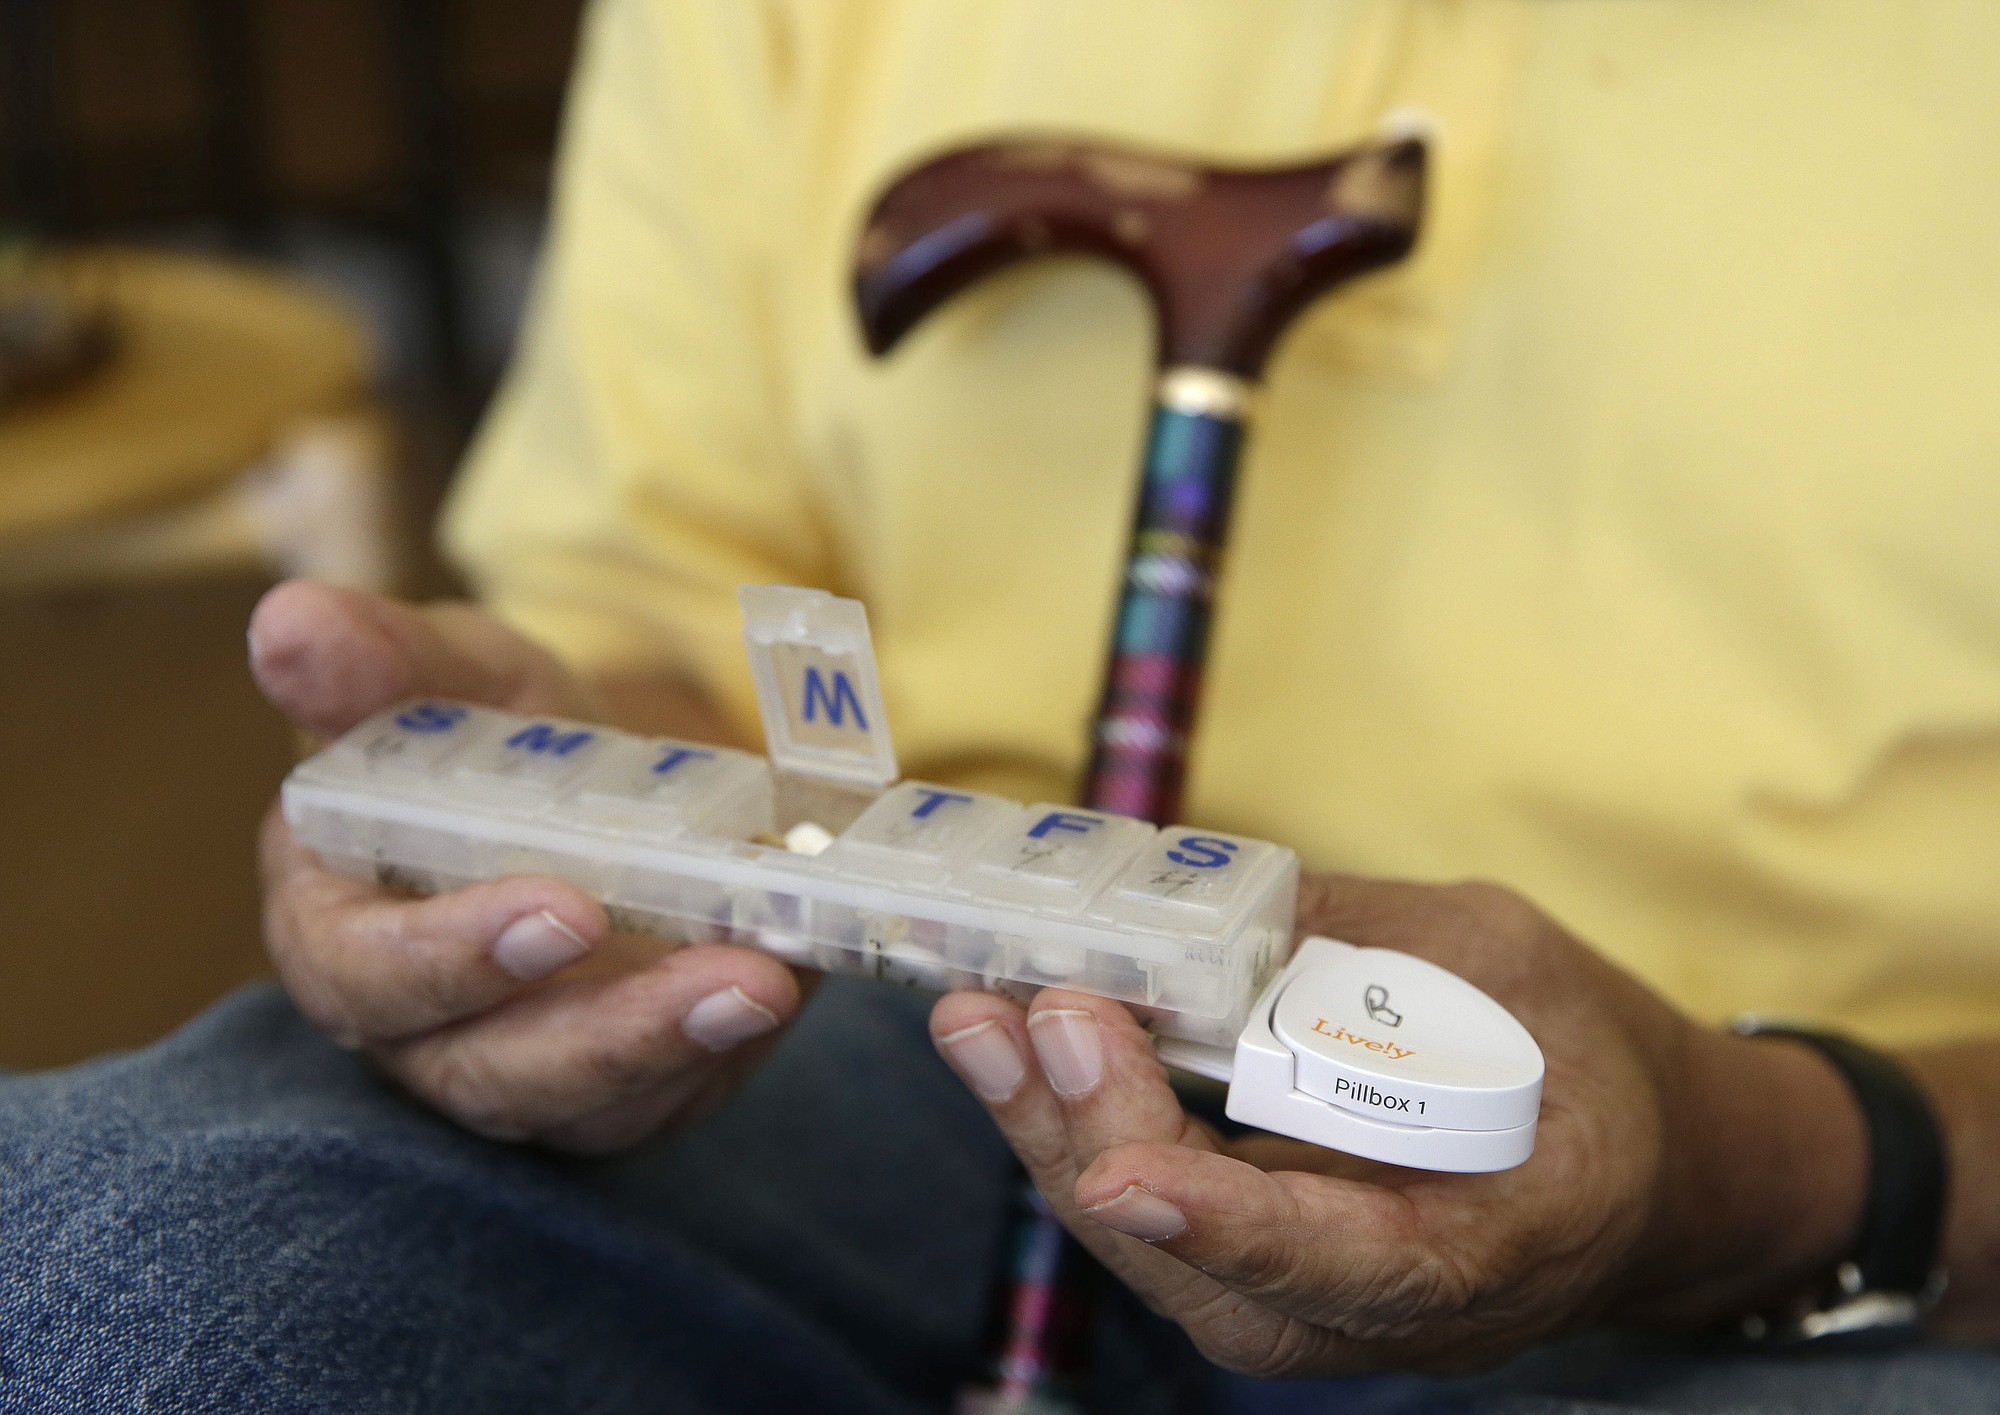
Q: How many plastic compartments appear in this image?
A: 7